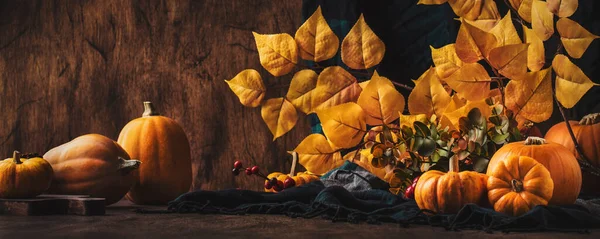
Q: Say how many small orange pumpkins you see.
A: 4